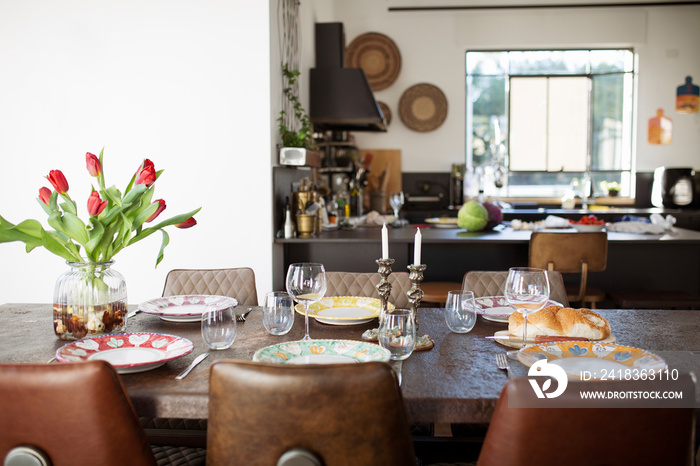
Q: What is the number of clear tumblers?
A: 4